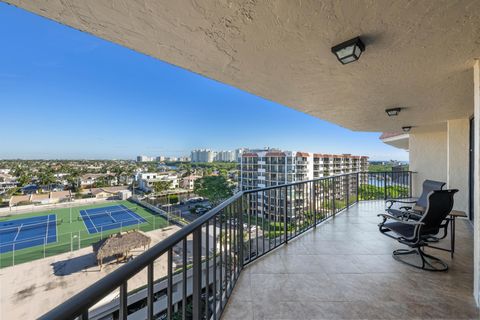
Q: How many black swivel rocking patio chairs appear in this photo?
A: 2